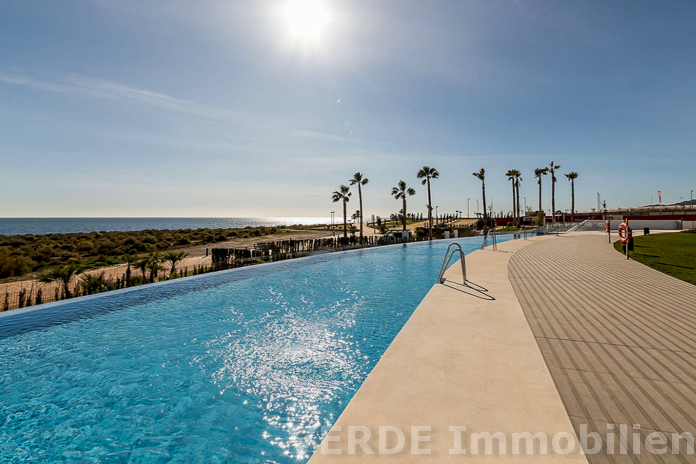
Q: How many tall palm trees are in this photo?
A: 10